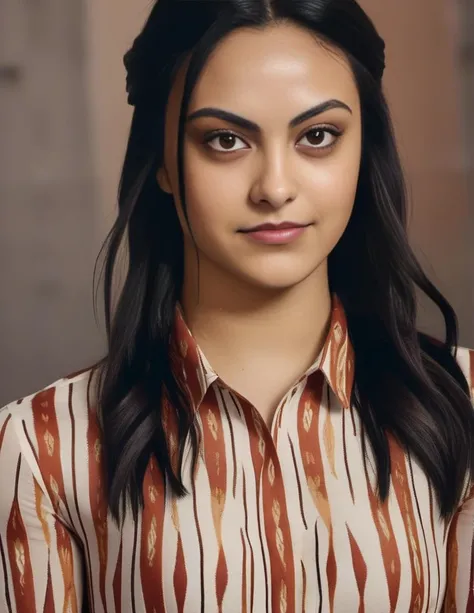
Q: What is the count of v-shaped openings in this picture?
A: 1